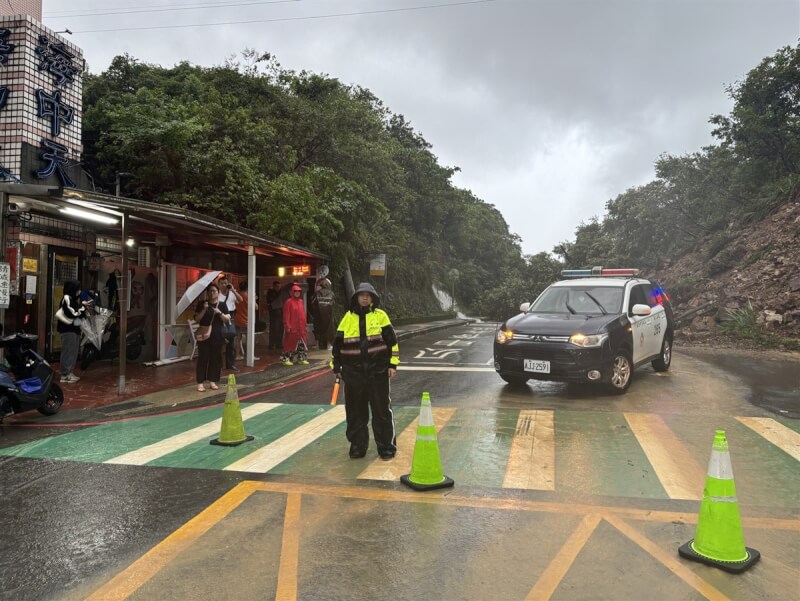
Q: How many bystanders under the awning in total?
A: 7